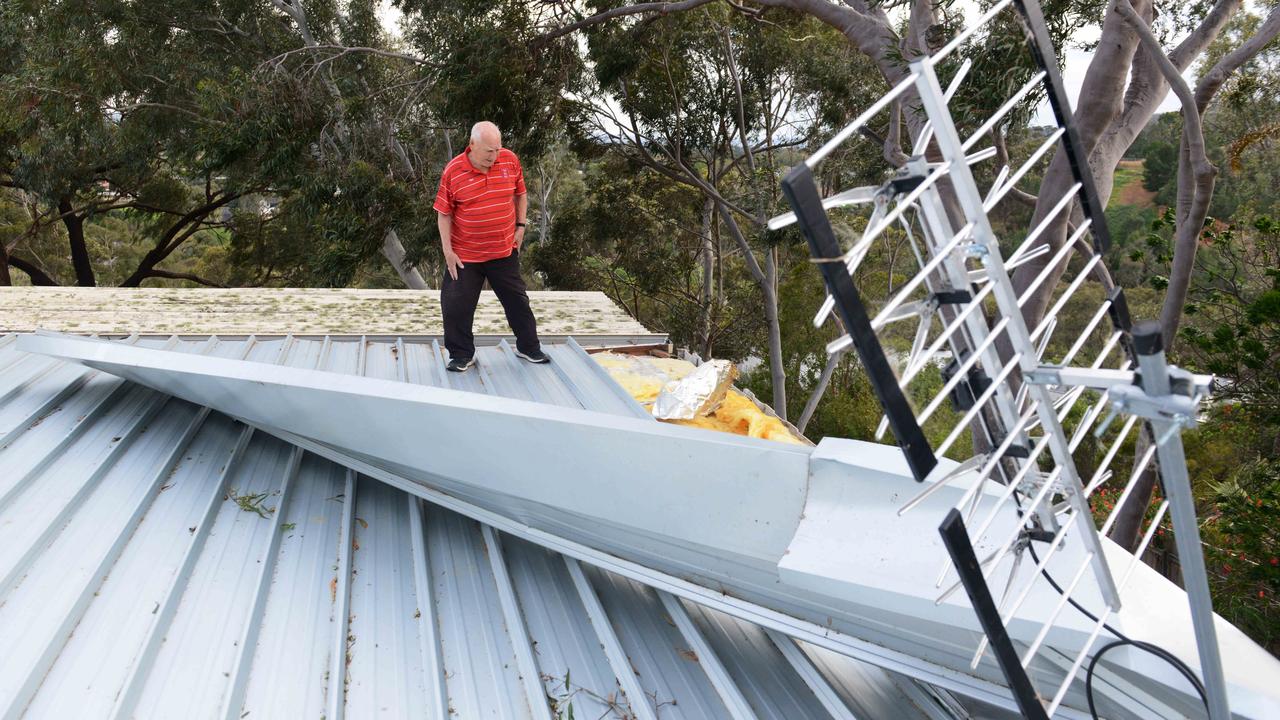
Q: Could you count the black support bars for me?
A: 4